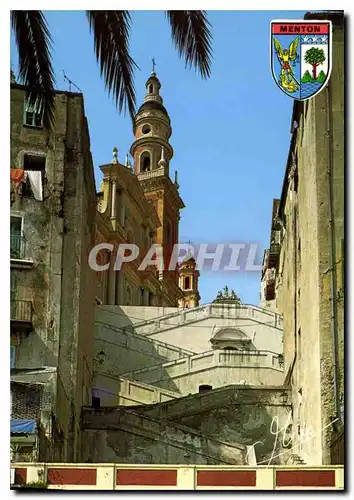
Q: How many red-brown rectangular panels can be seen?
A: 5